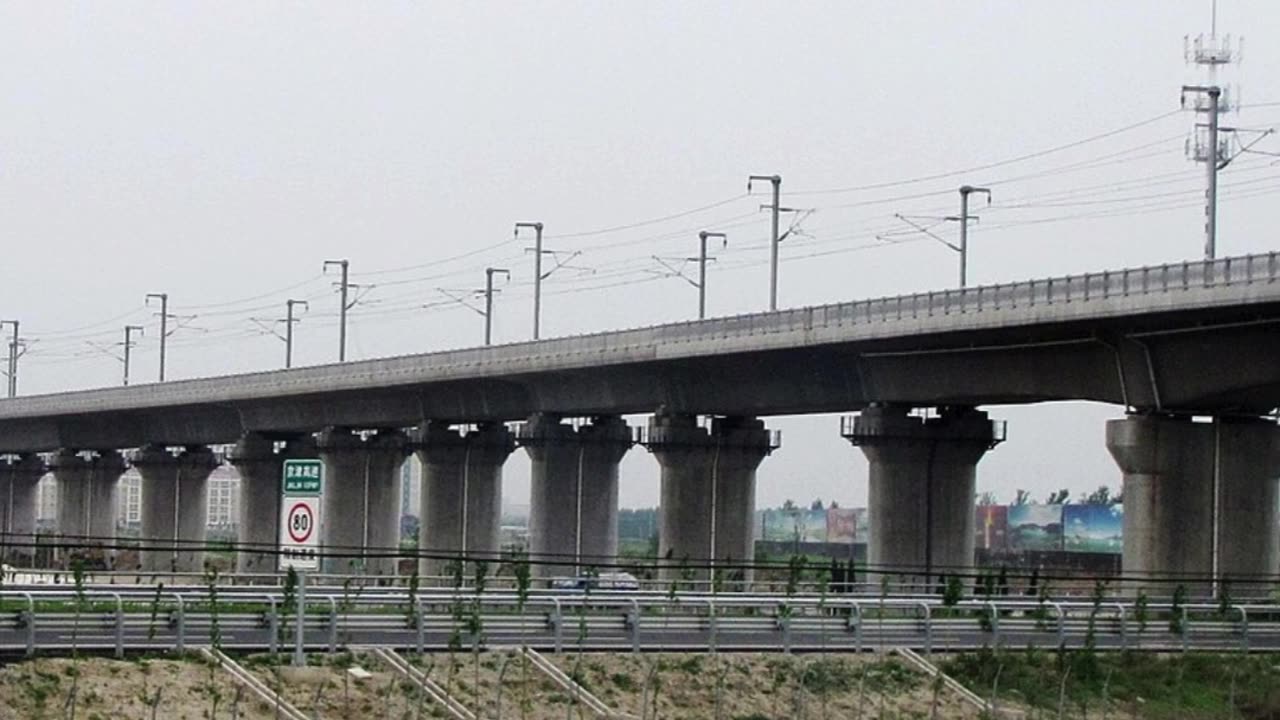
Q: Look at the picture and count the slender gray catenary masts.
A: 12